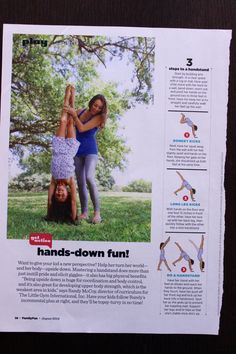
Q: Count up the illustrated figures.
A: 5